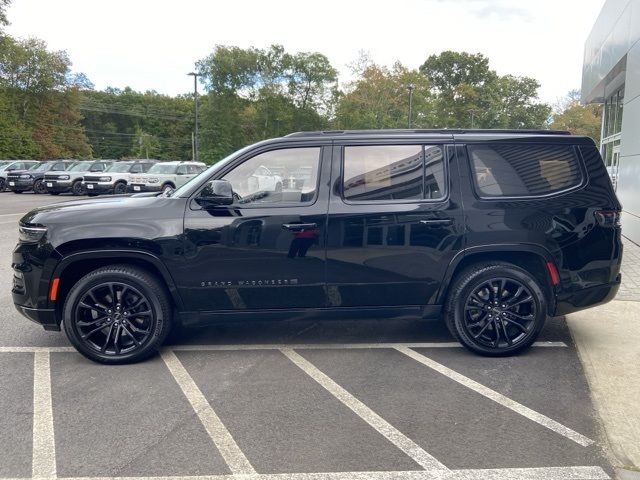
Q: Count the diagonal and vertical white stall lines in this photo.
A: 4